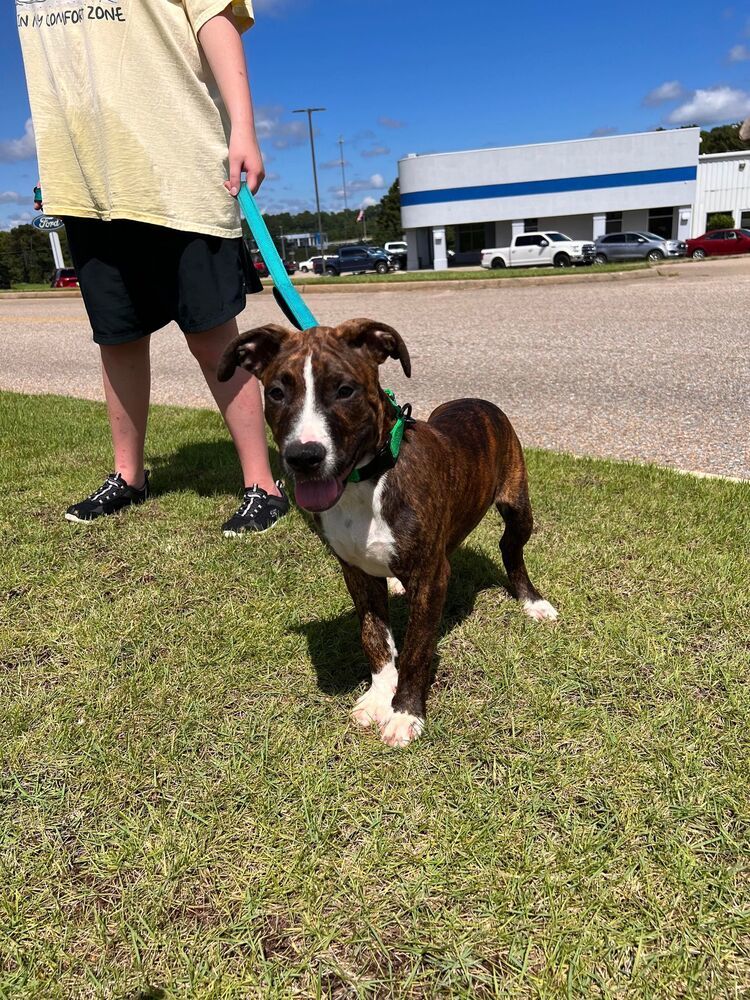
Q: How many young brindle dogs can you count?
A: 1